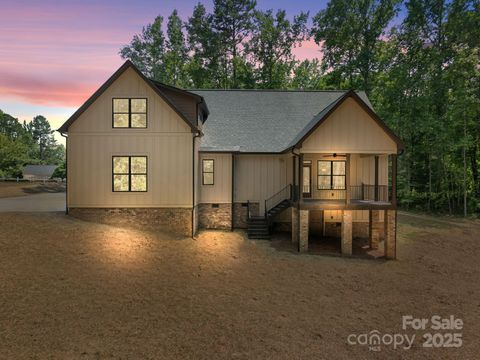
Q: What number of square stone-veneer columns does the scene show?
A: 5